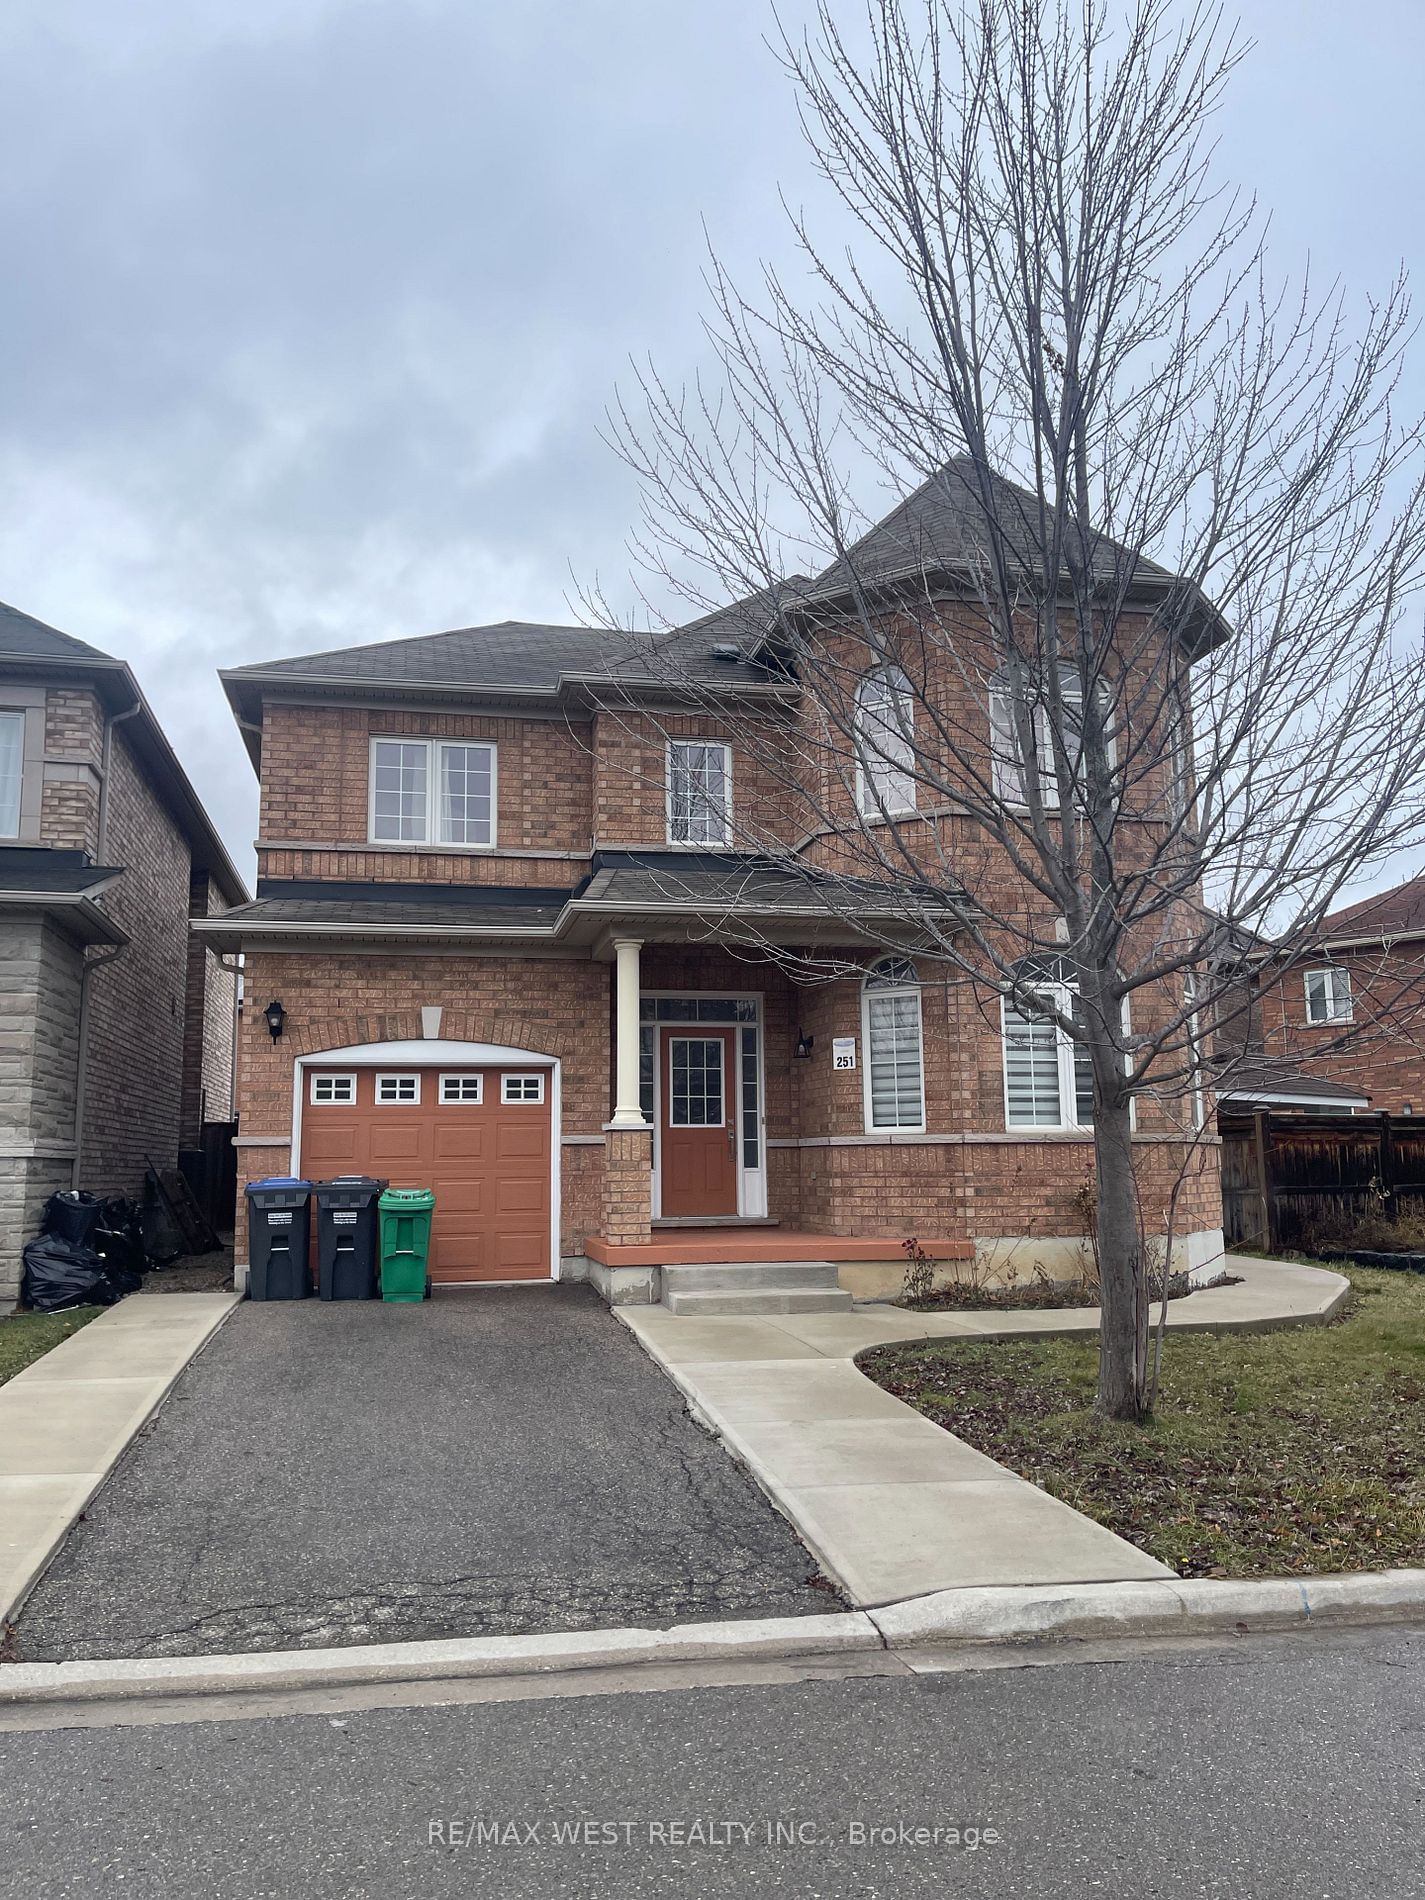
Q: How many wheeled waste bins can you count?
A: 3